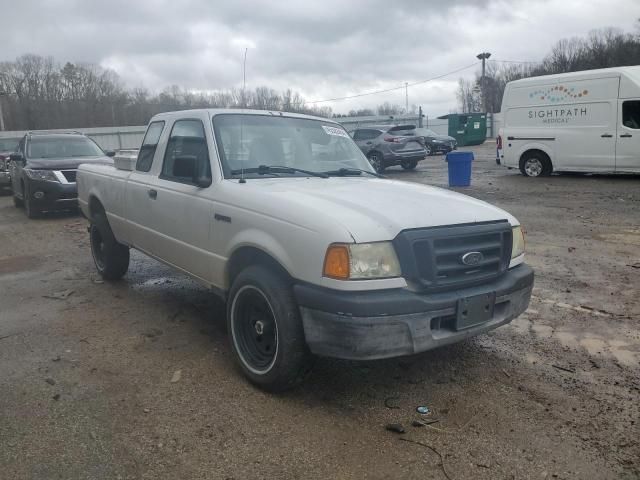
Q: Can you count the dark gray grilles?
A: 1